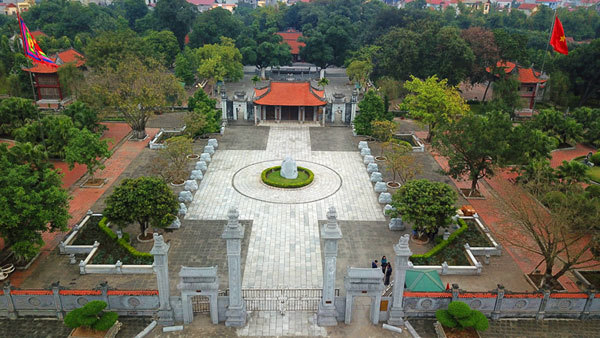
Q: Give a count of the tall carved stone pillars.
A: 4